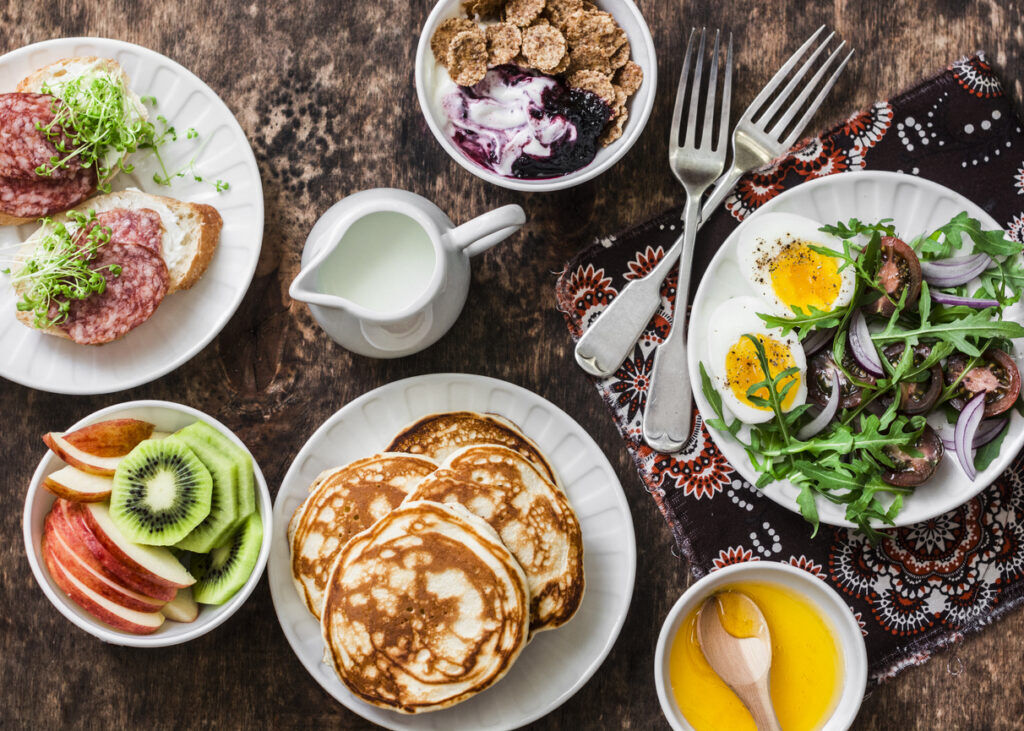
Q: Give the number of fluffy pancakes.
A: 4